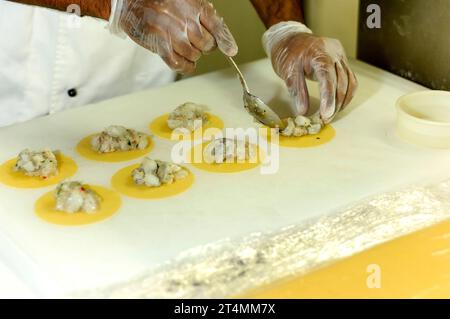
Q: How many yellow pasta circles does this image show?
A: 7